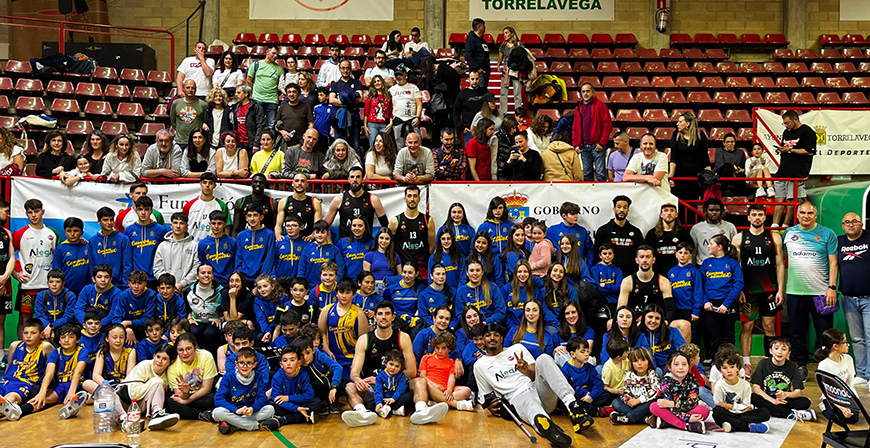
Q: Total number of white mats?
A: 1